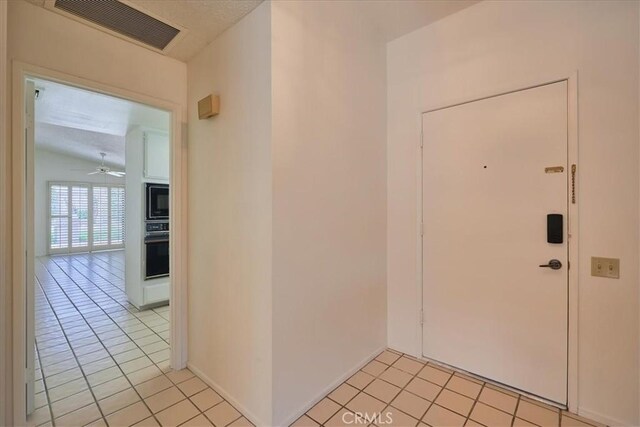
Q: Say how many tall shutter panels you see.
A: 4